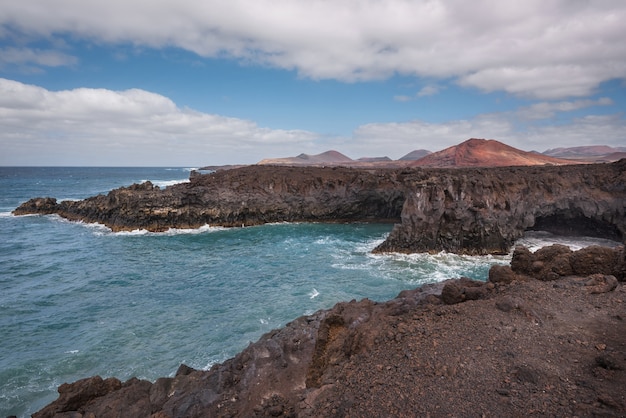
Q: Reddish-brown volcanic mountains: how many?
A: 1